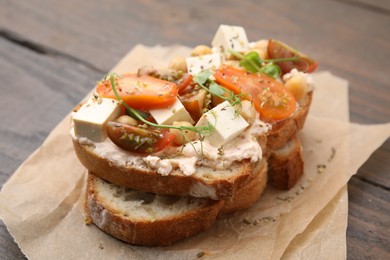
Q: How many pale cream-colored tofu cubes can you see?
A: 5